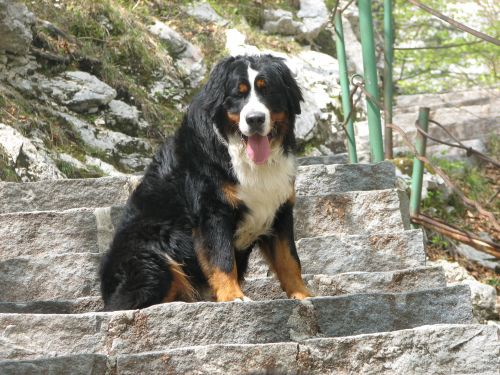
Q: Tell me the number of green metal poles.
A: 4